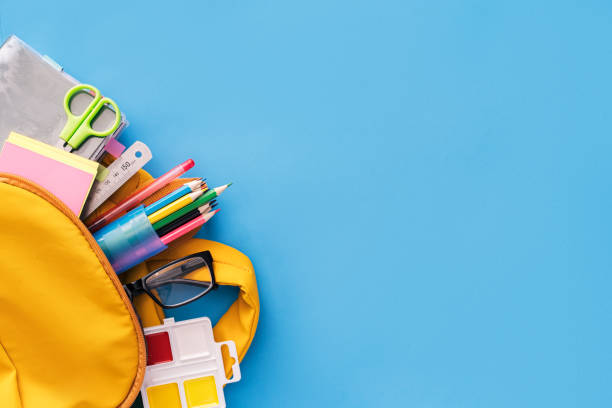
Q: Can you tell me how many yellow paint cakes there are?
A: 2